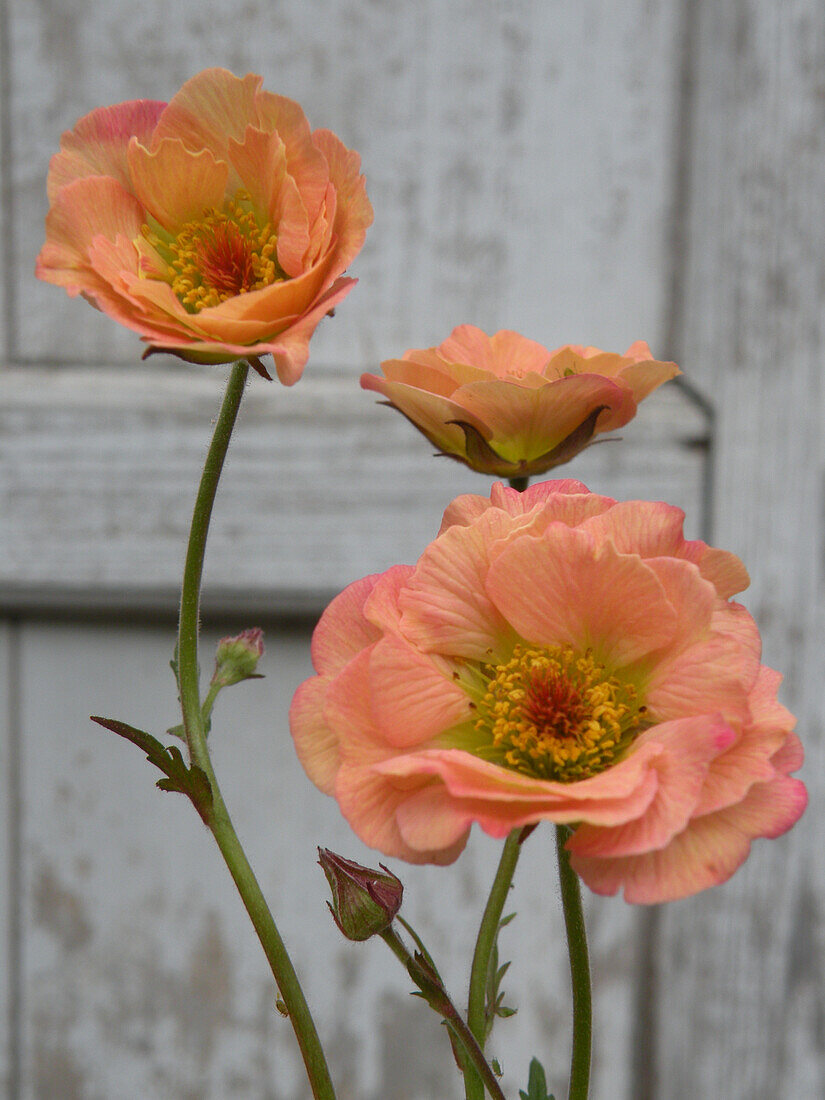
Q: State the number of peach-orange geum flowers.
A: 3